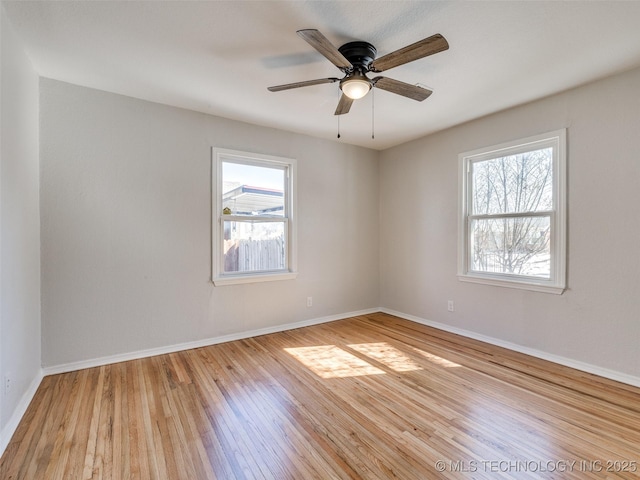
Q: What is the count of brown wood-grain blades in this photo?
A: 5